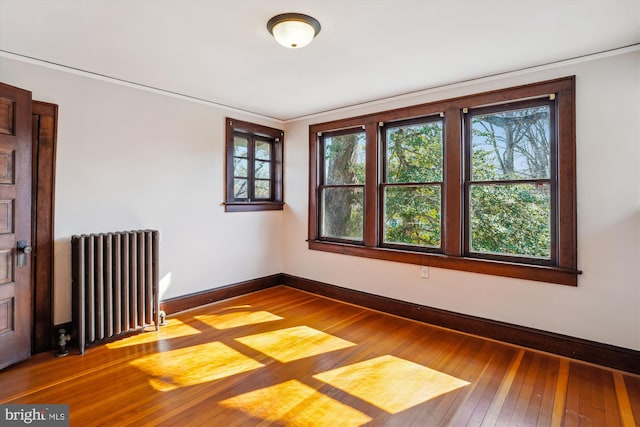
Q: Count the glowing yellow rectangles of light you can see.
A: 6